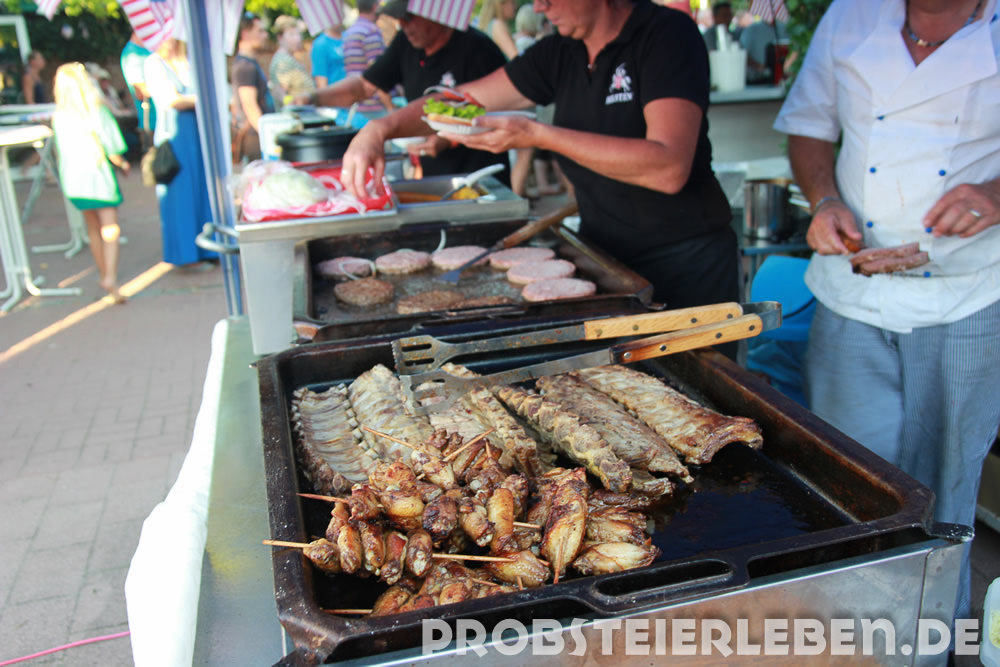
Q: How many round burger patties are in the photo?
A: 9